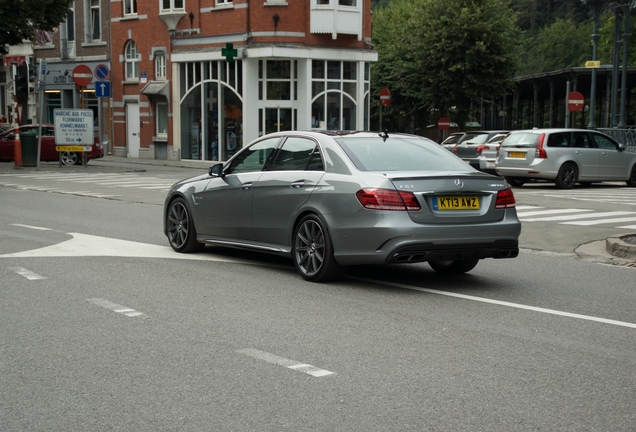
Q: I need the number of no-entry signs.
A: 4